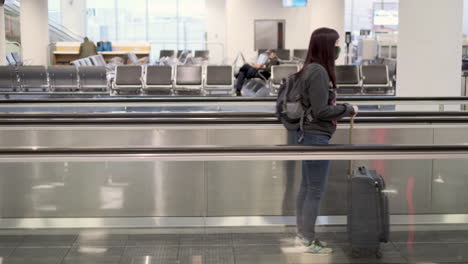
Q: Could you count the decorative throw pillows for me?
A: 0